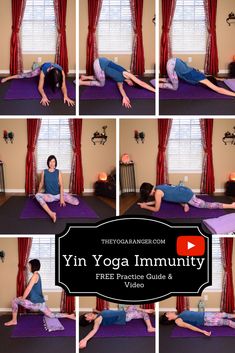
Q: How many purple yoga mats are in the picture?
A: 8